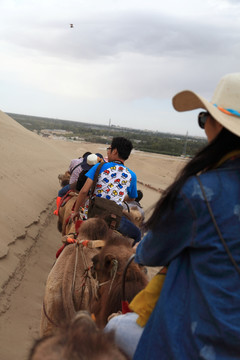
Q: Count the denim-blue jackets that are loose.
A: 1